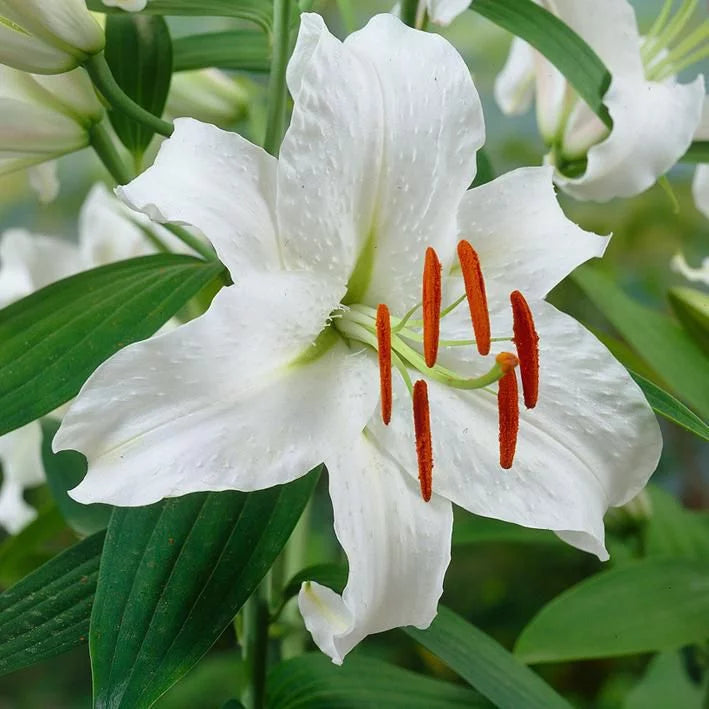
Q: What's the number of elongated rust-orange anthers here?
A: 6